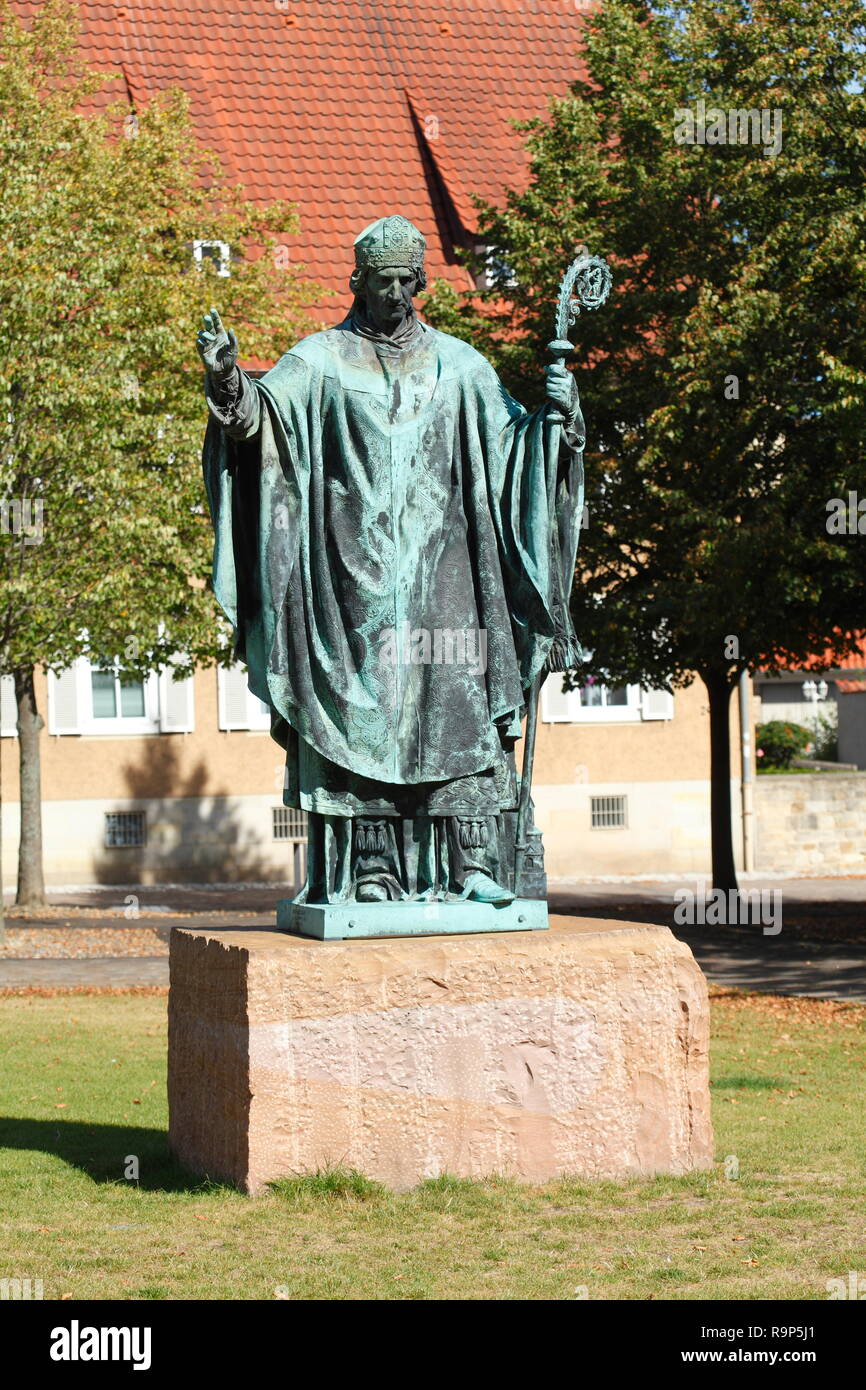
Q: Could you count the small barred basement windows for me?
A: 3